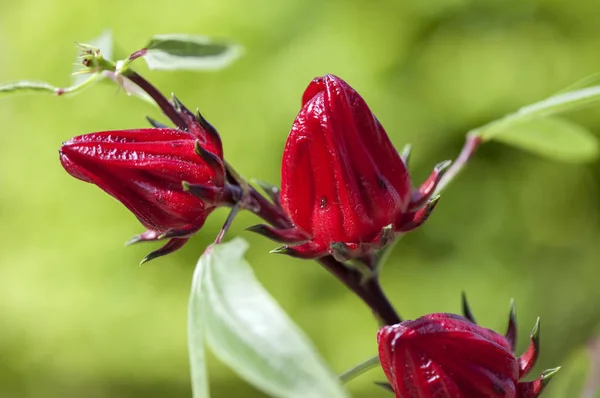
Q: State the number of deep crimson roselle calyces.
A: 3